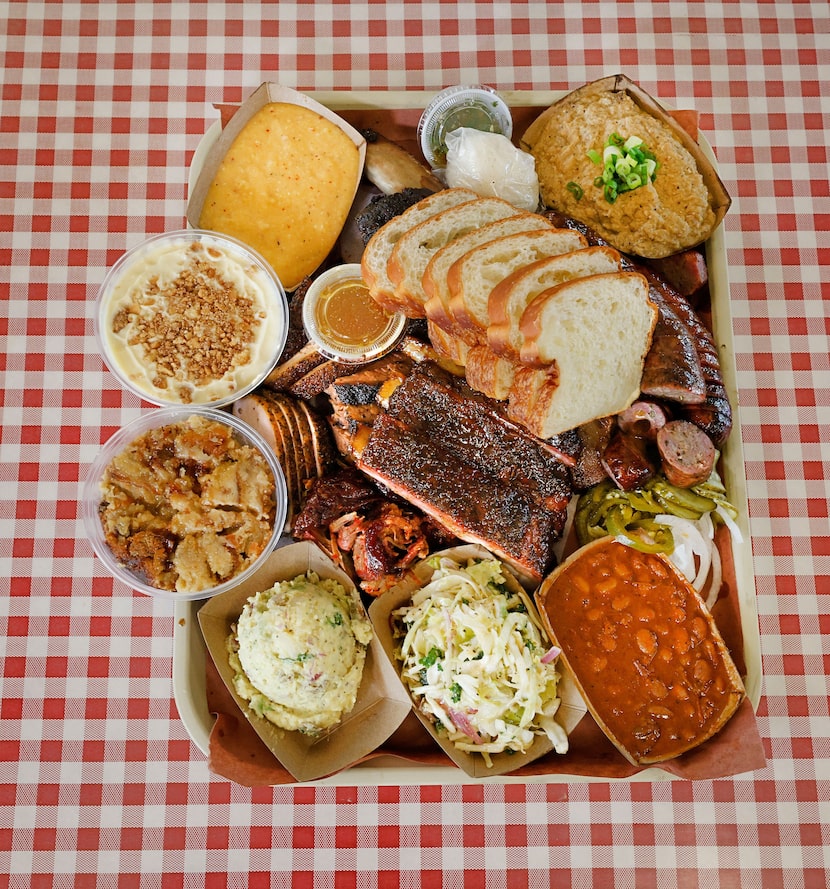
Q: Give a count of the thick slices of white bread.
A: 6